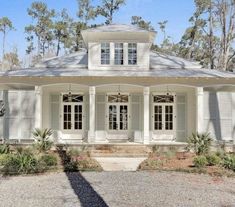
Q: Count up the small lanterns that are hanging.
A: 3